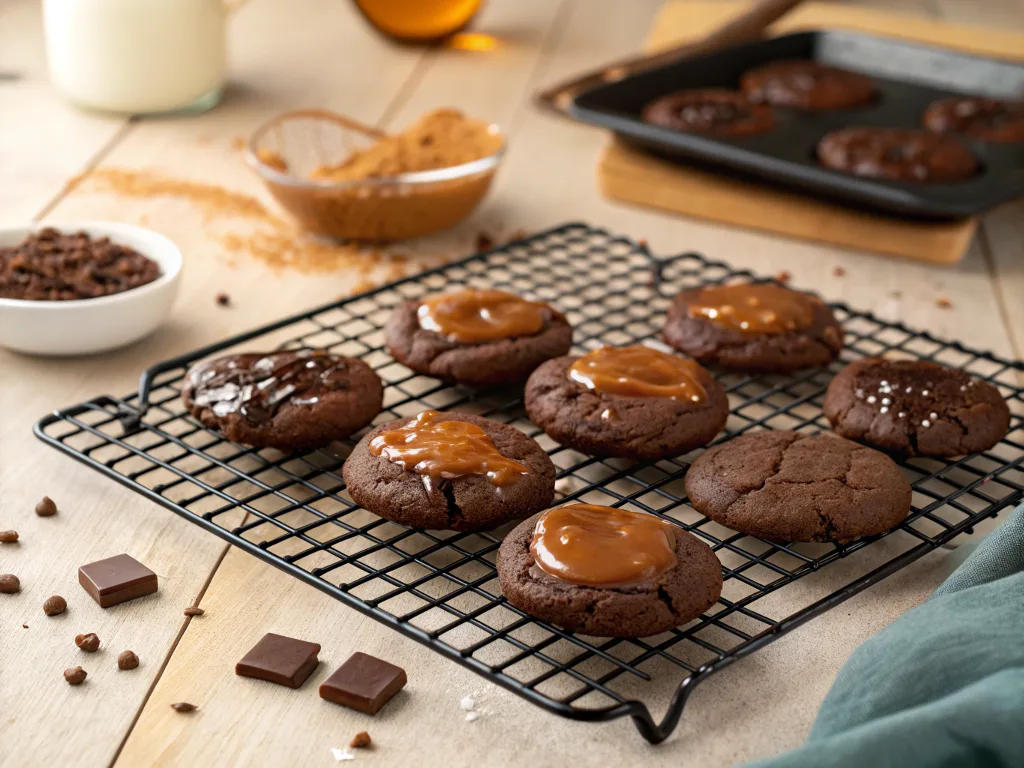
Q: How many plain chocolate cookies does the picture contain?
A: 1